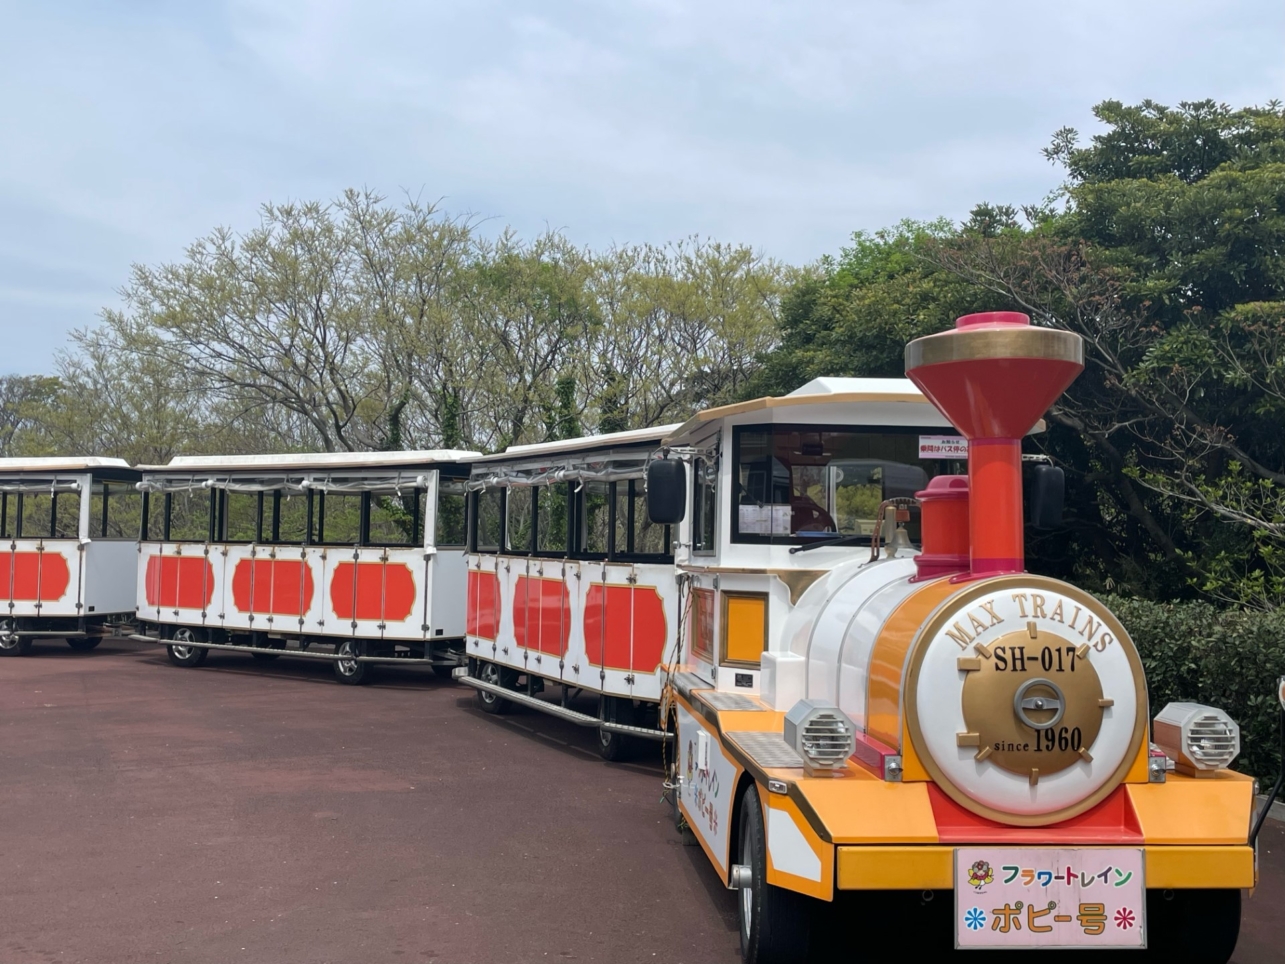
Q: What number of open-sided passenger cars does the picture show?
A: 3